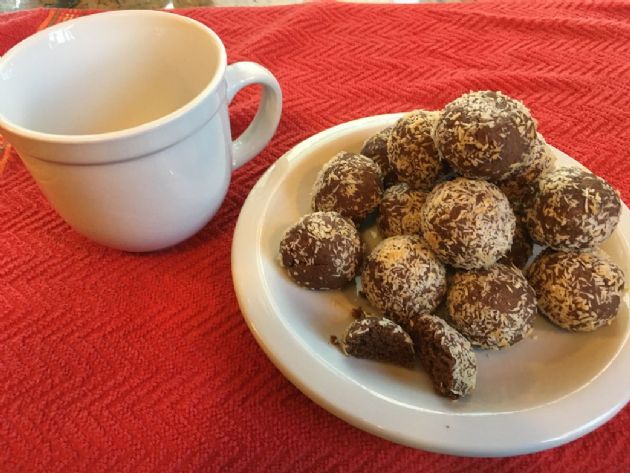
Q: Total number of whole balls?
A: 13